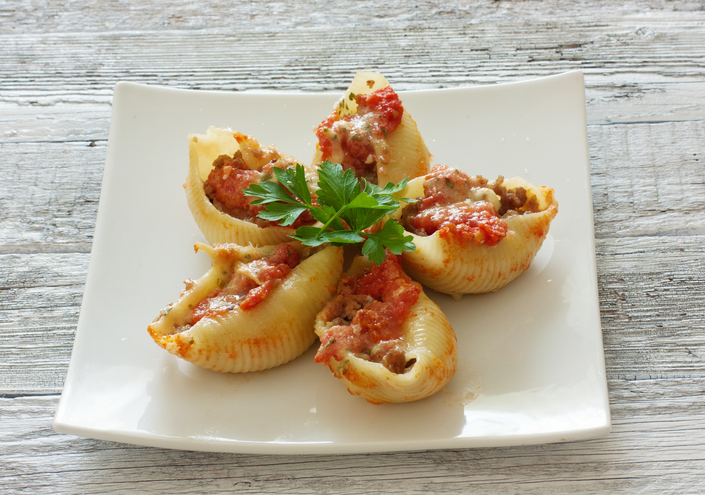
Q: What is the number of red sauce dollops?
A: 5